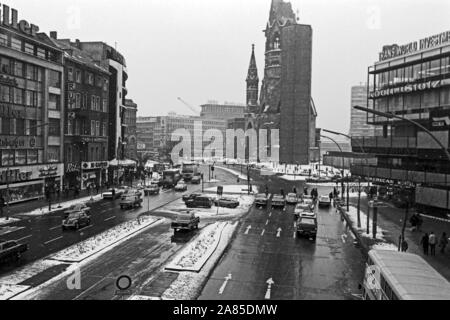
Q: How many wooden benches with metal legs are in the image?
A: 0